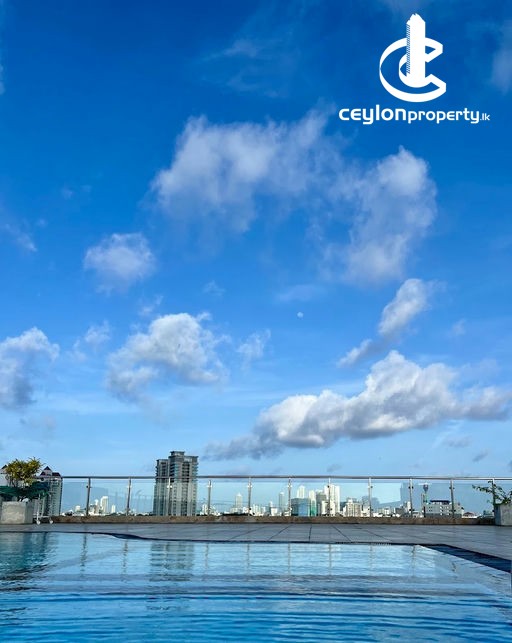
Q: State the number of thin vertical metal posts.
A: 11